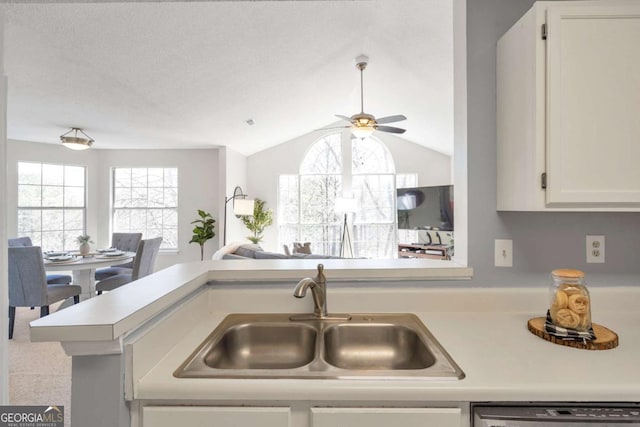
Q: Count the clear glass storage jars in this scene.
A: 1